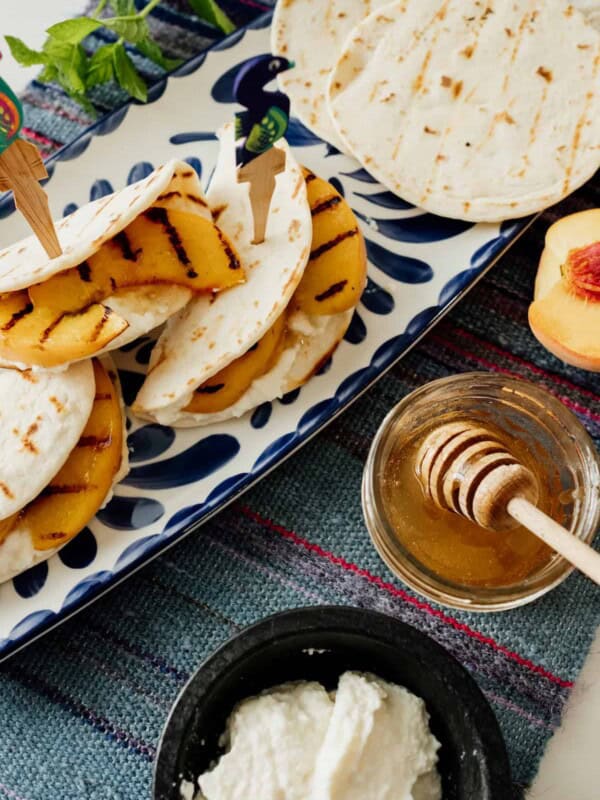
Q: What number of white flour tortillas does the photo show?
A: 5